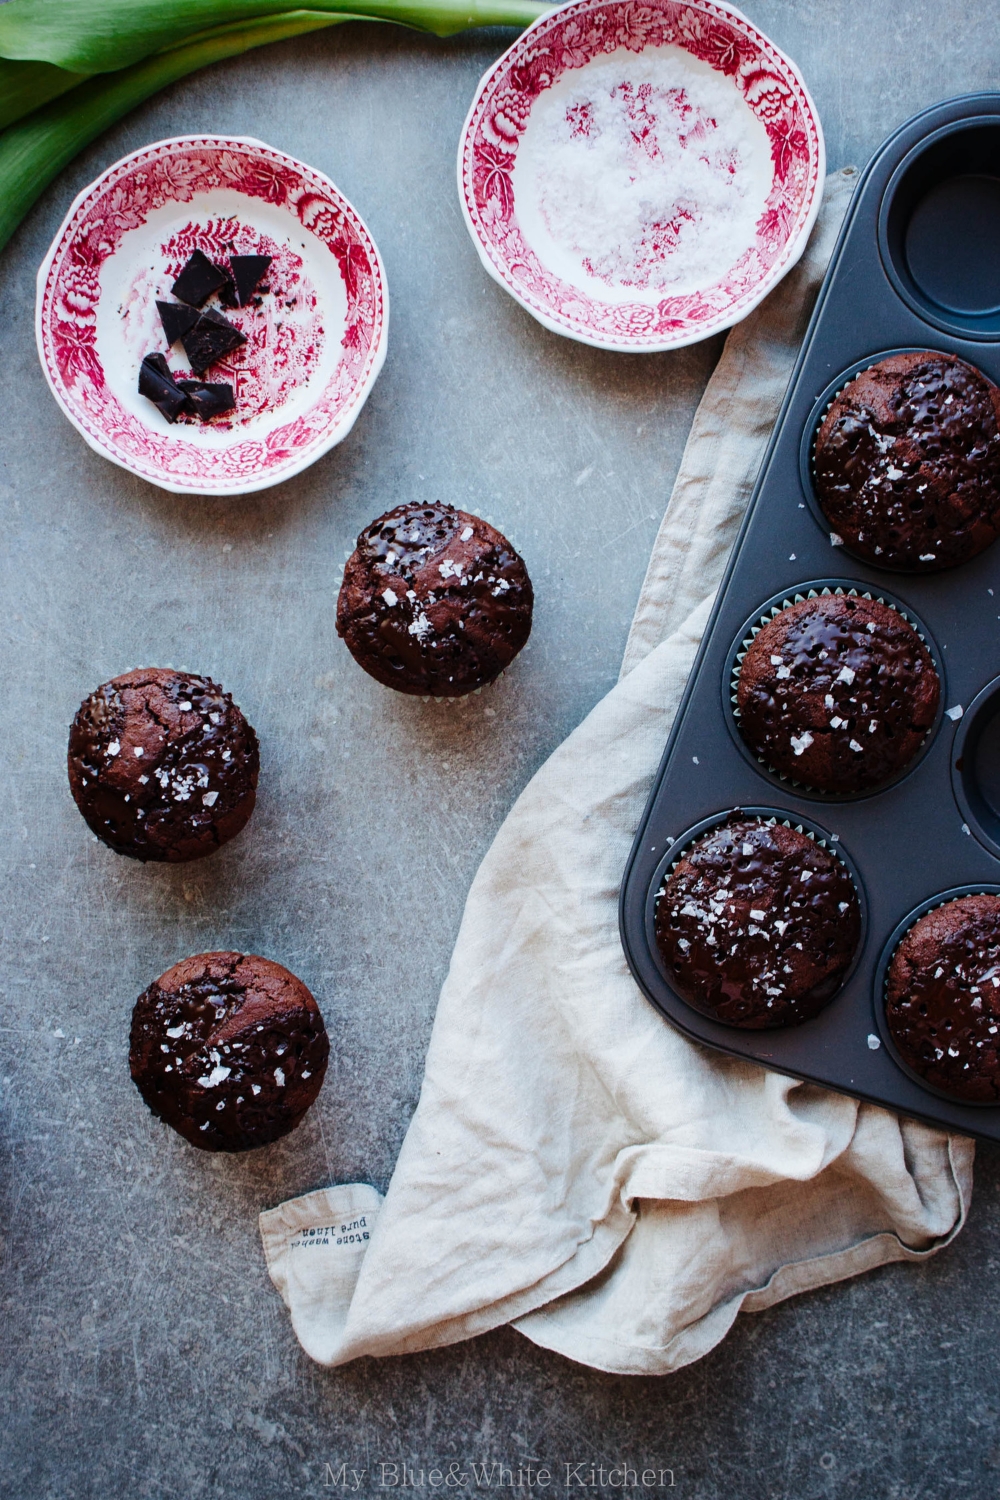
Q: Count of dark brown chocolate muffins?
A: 7